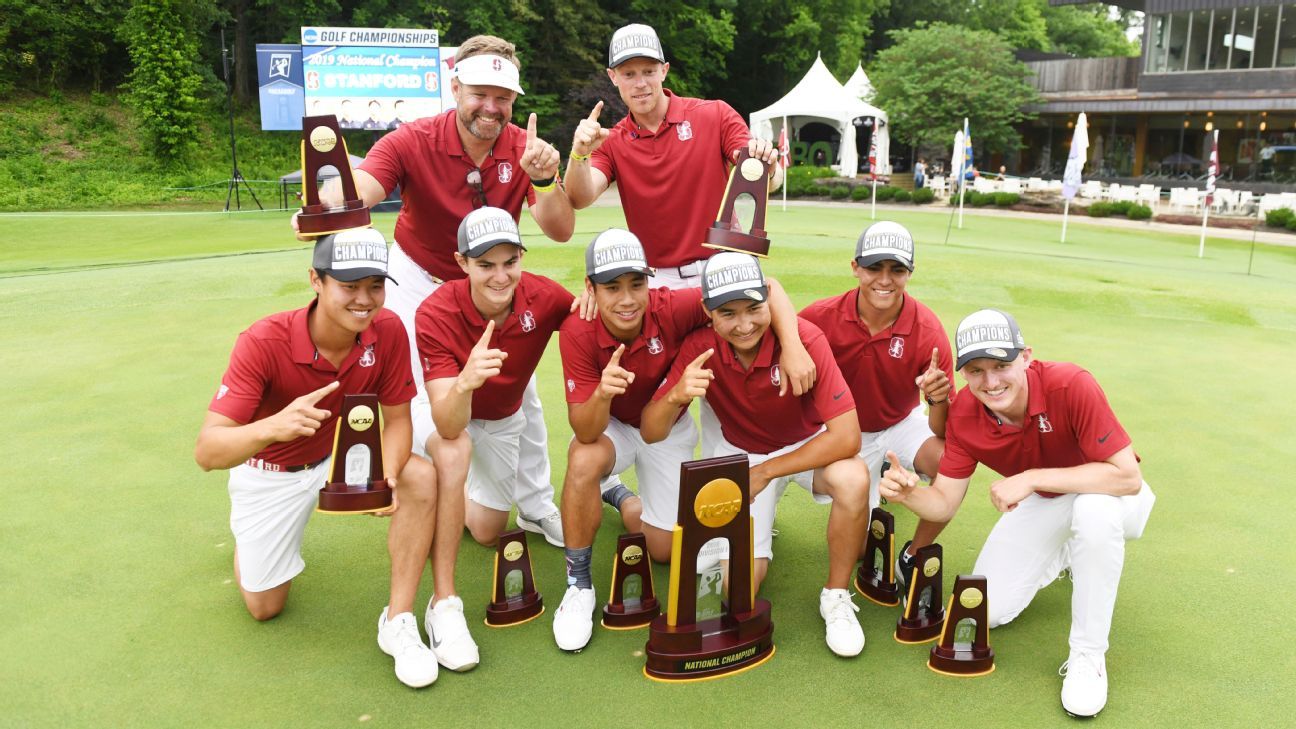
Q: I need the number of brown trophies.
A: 9